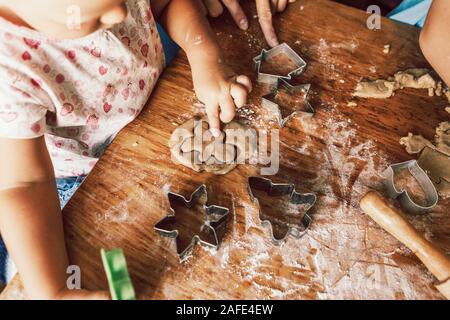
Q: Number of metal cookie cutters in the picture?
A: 5